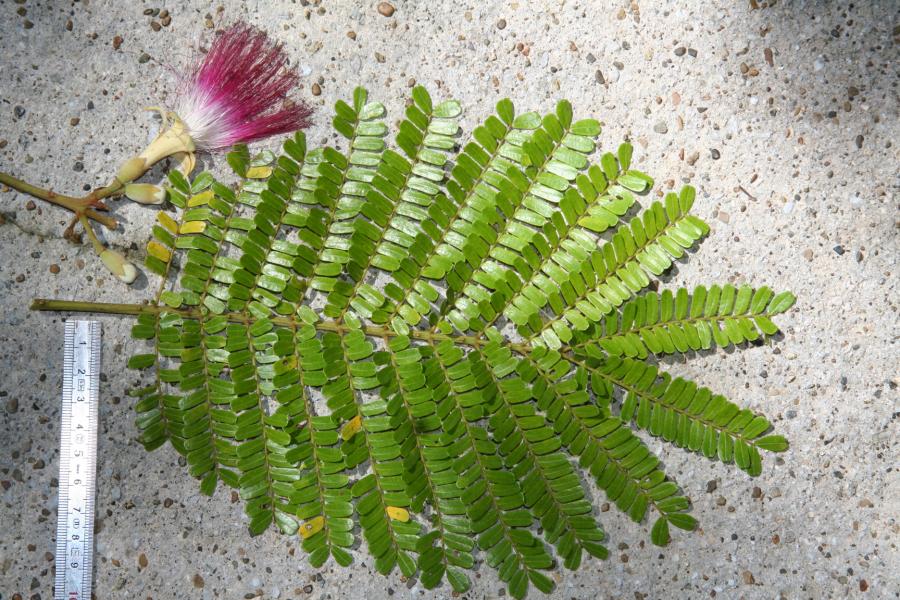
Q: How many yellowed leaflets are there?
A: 8